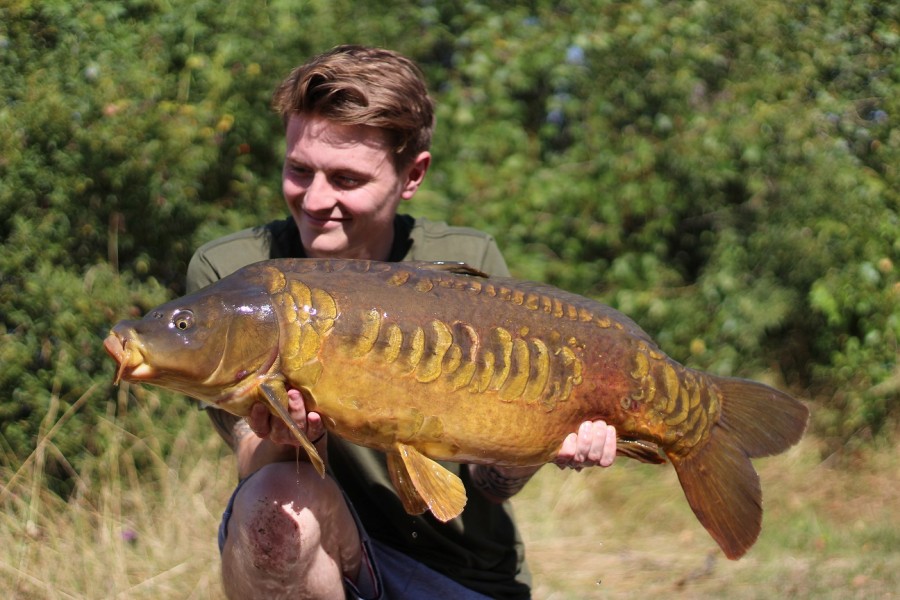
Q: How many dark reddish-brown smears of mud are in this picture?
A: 1